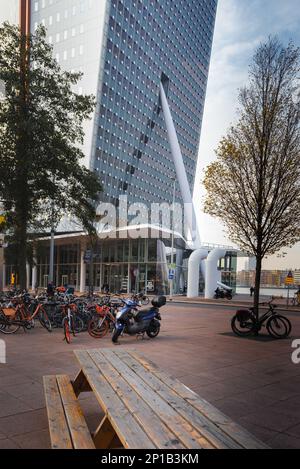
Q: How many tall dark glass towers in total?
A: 1